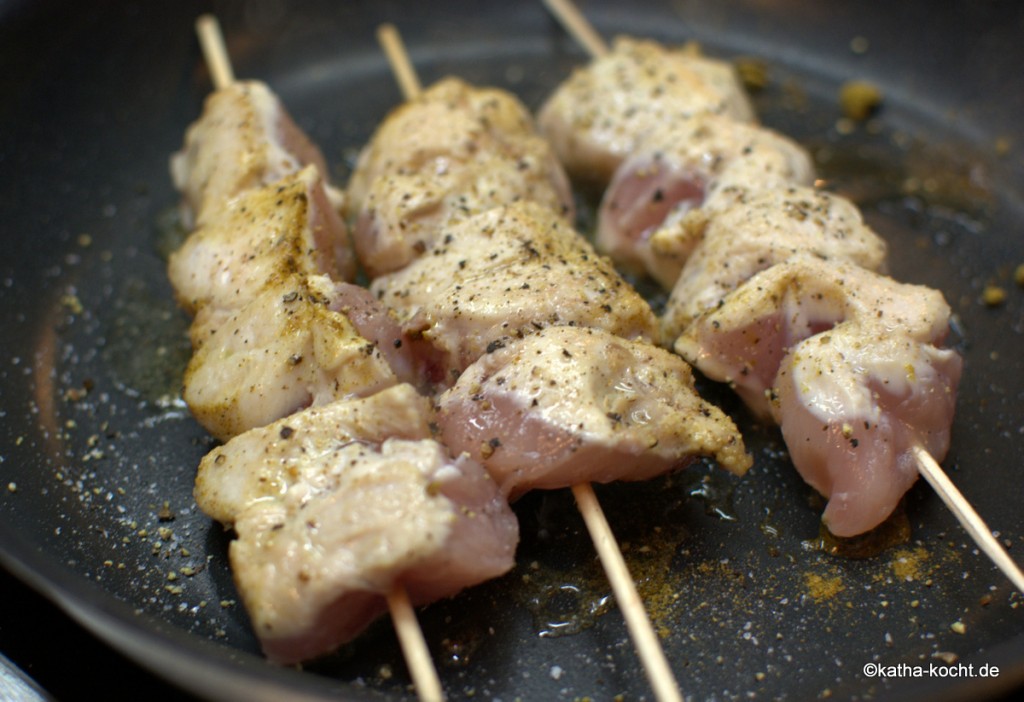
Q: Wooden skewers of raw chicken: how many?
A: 3